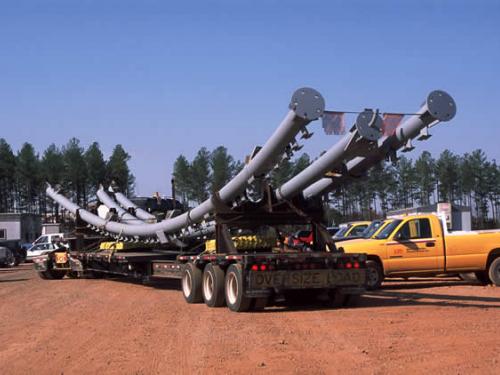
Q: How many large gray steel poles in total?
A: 3